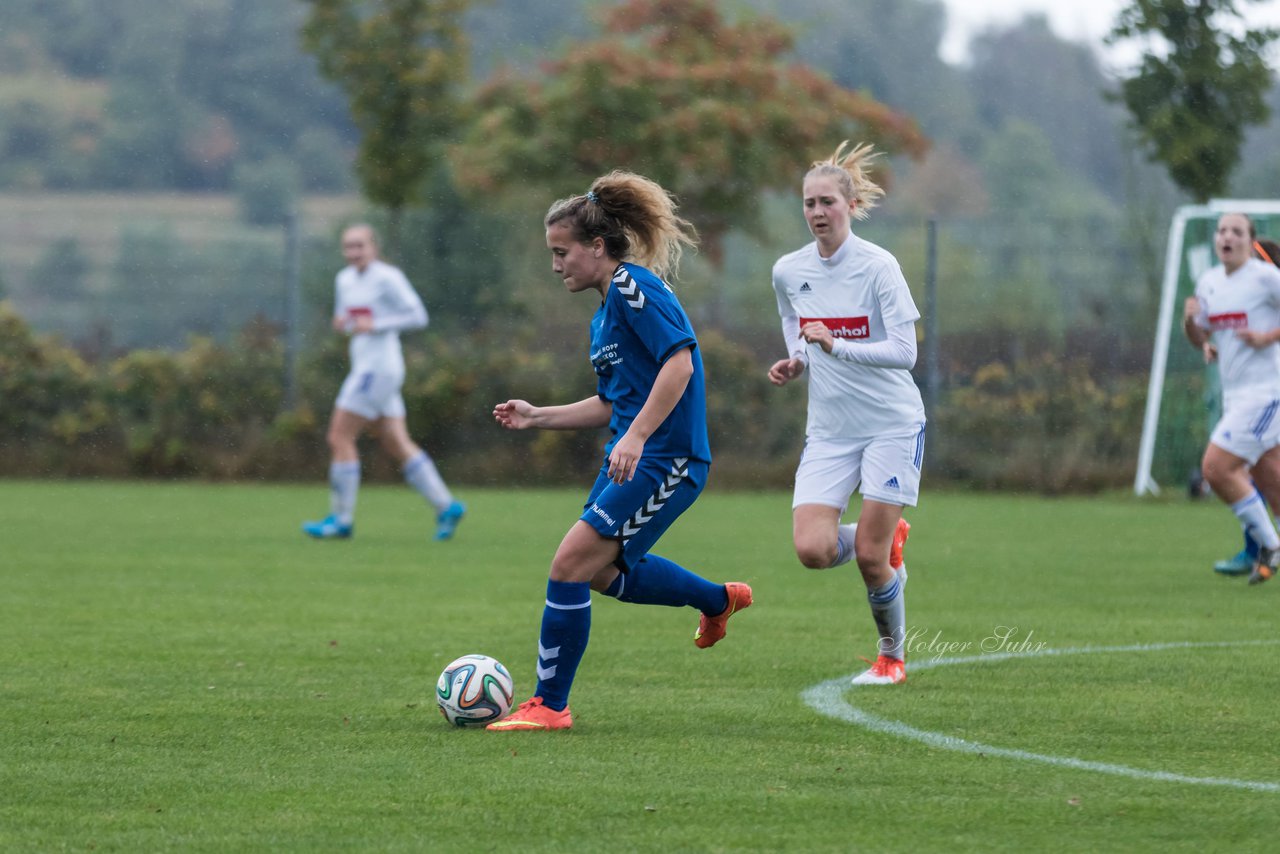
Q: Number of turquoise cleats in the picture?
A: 3